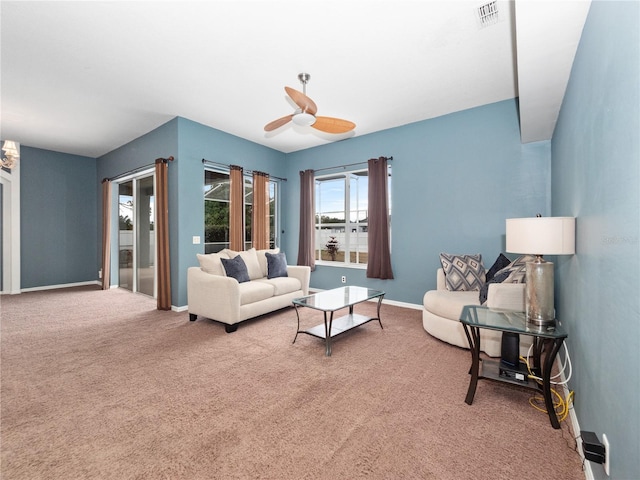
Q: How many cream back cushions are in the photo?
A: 3